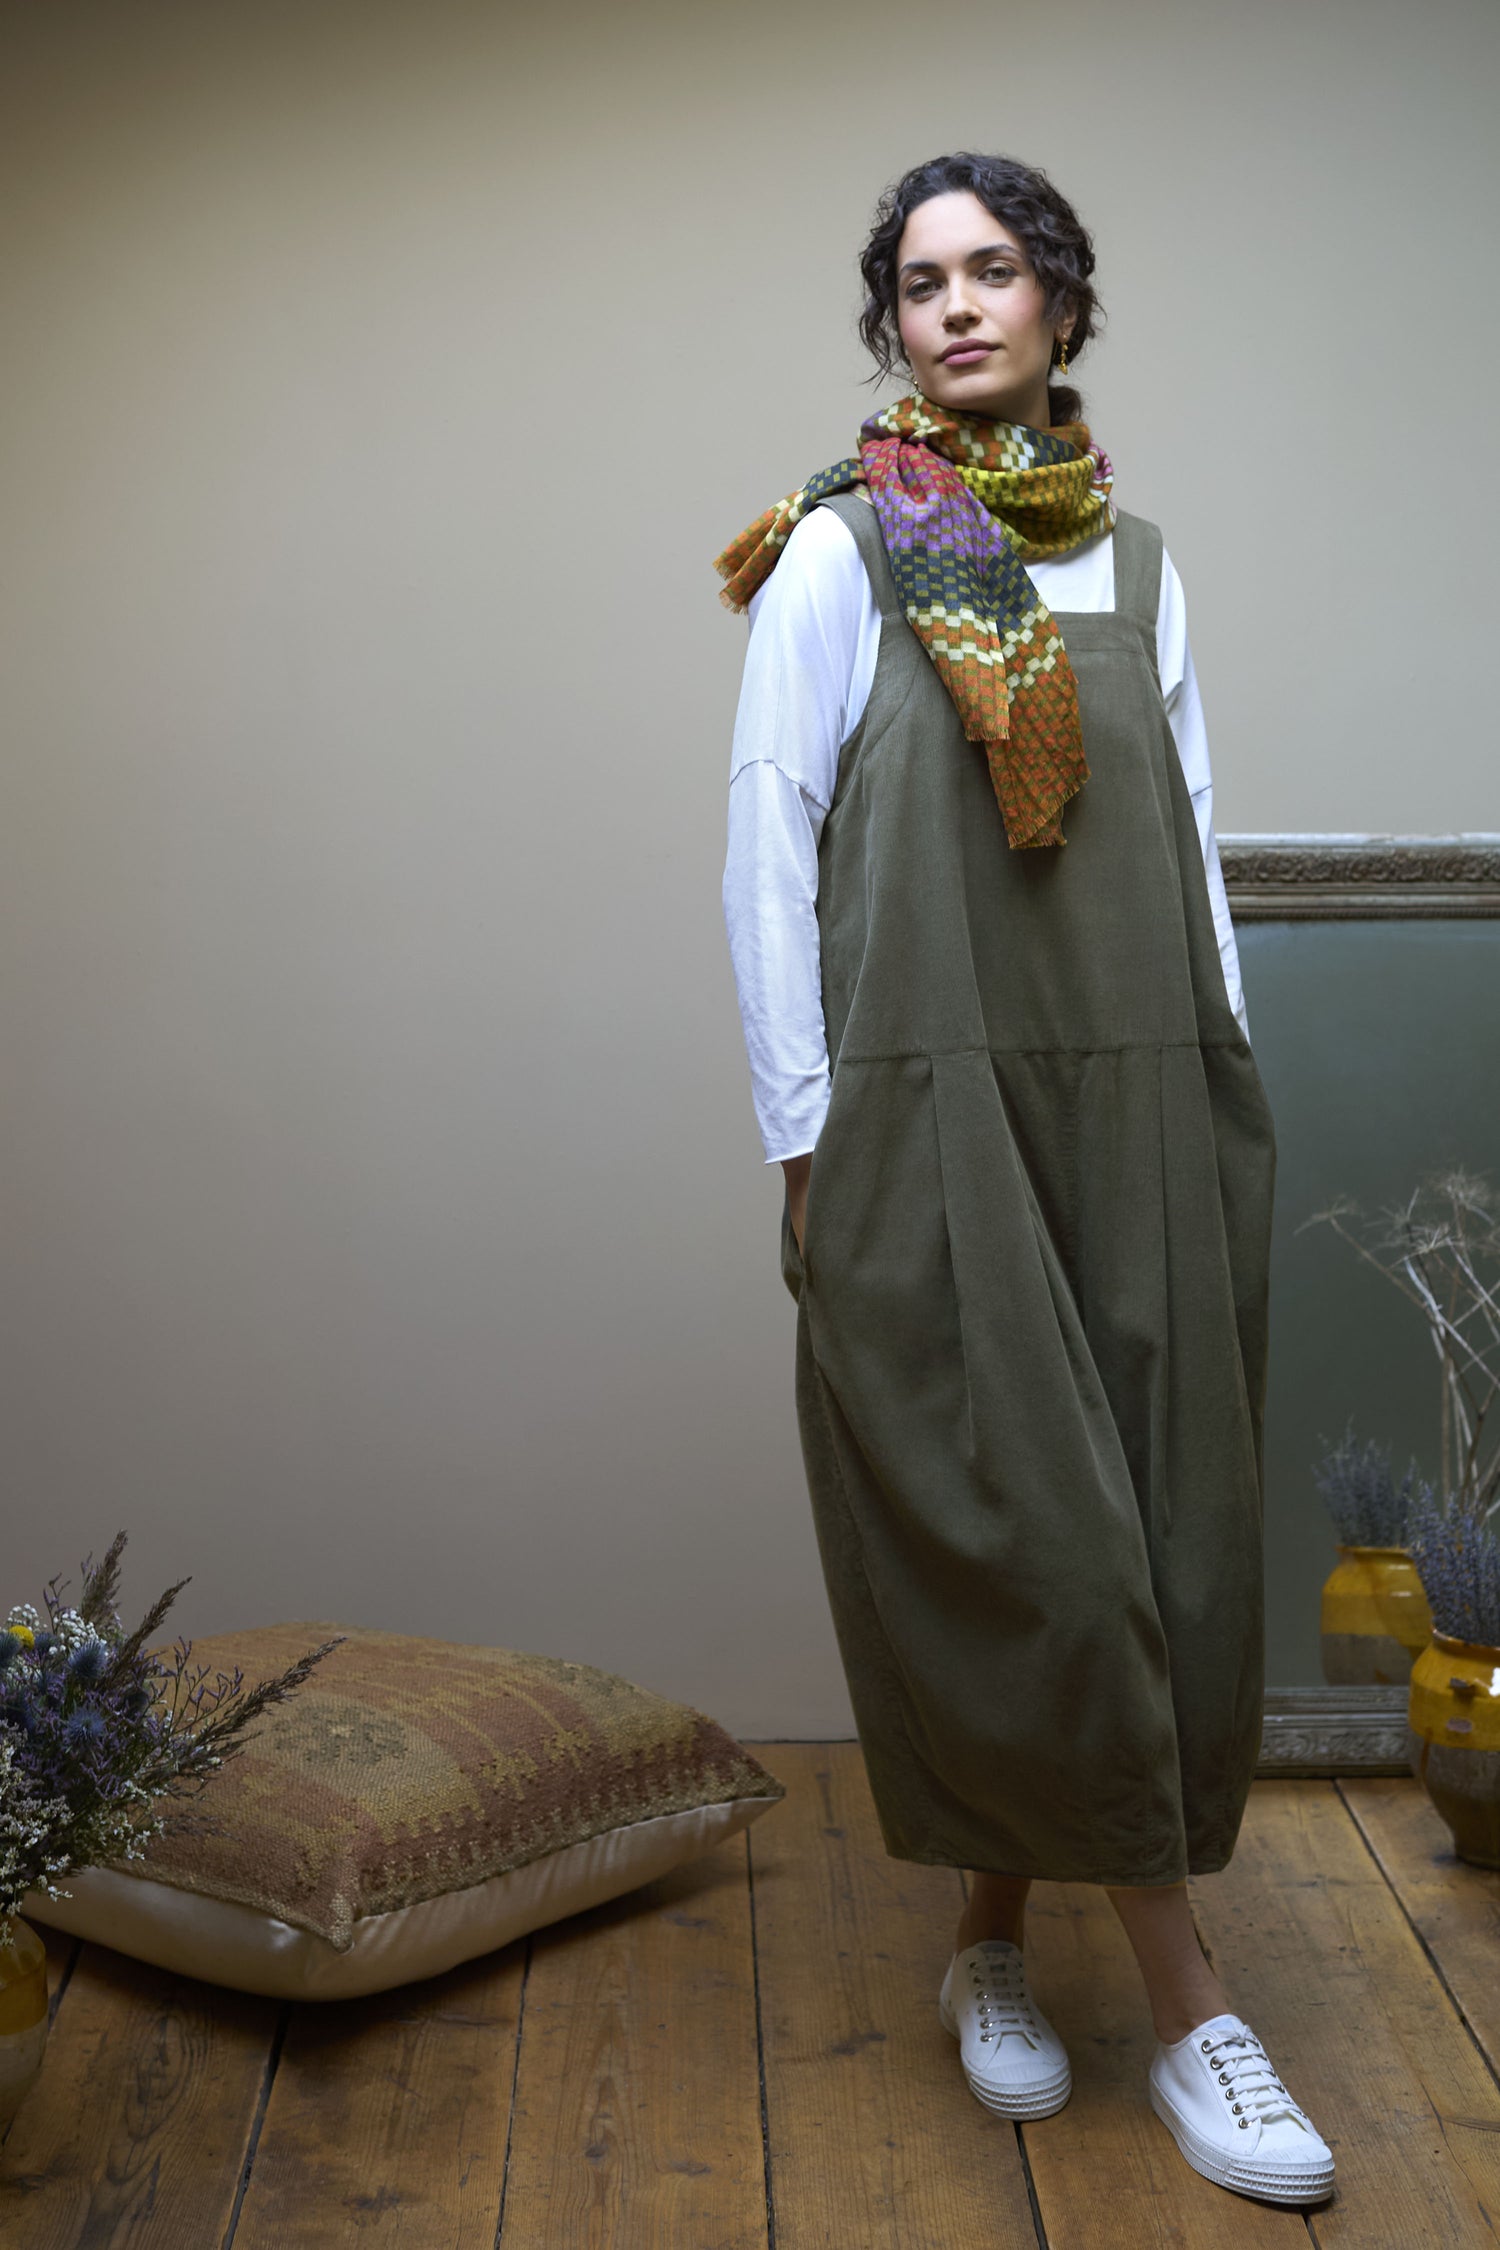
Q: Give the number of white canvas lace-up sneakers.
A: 2